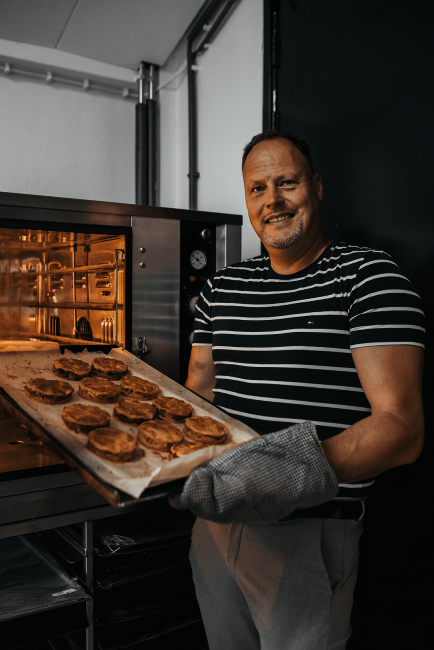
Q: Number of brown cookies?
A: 12